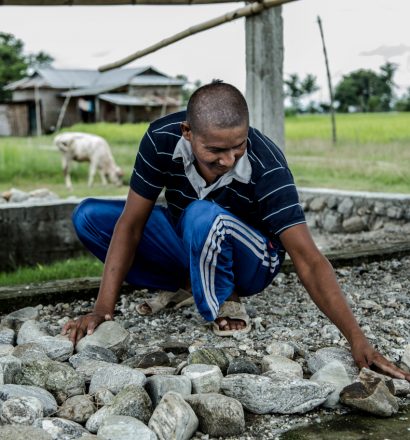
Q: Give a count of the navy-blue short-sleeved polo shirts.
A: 1